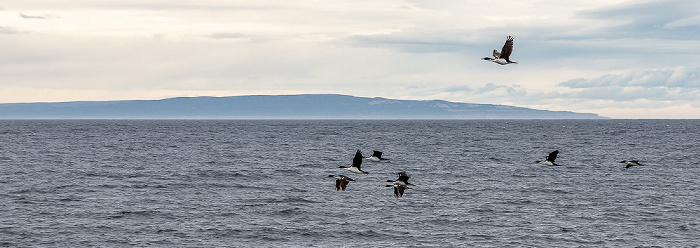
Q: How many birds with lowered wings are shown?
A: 3